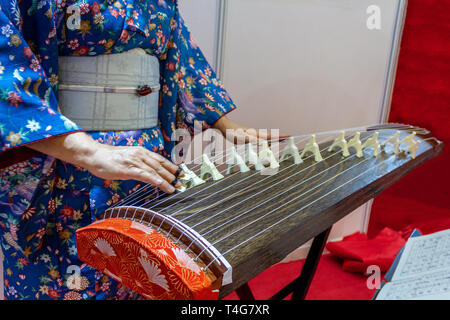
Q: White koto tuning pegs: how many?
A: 13